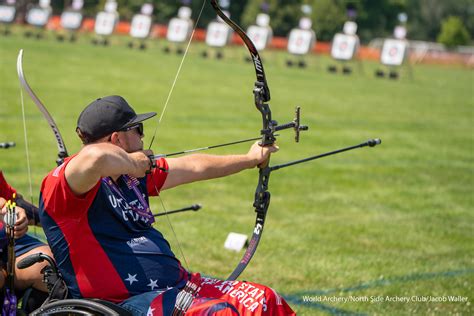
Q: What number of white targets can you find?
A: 11